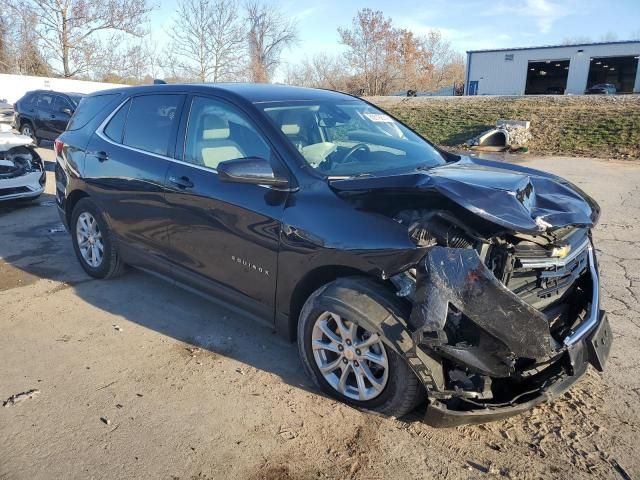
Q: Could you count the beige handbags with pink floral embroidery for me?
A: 0